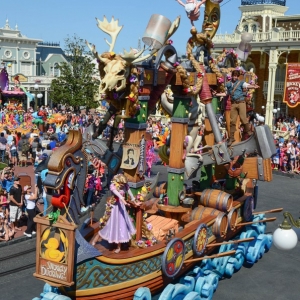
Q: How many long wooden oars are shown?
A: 4